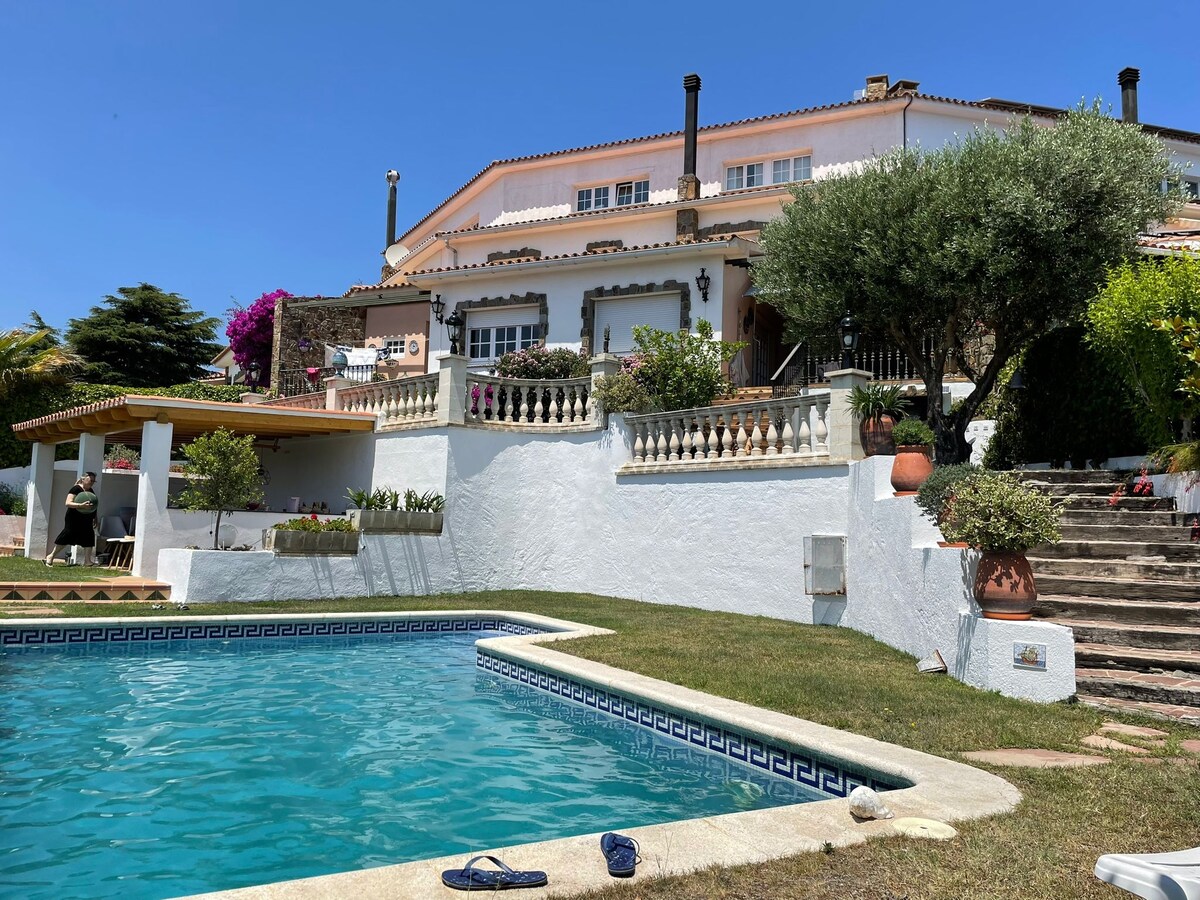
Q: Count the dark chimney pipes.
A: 3